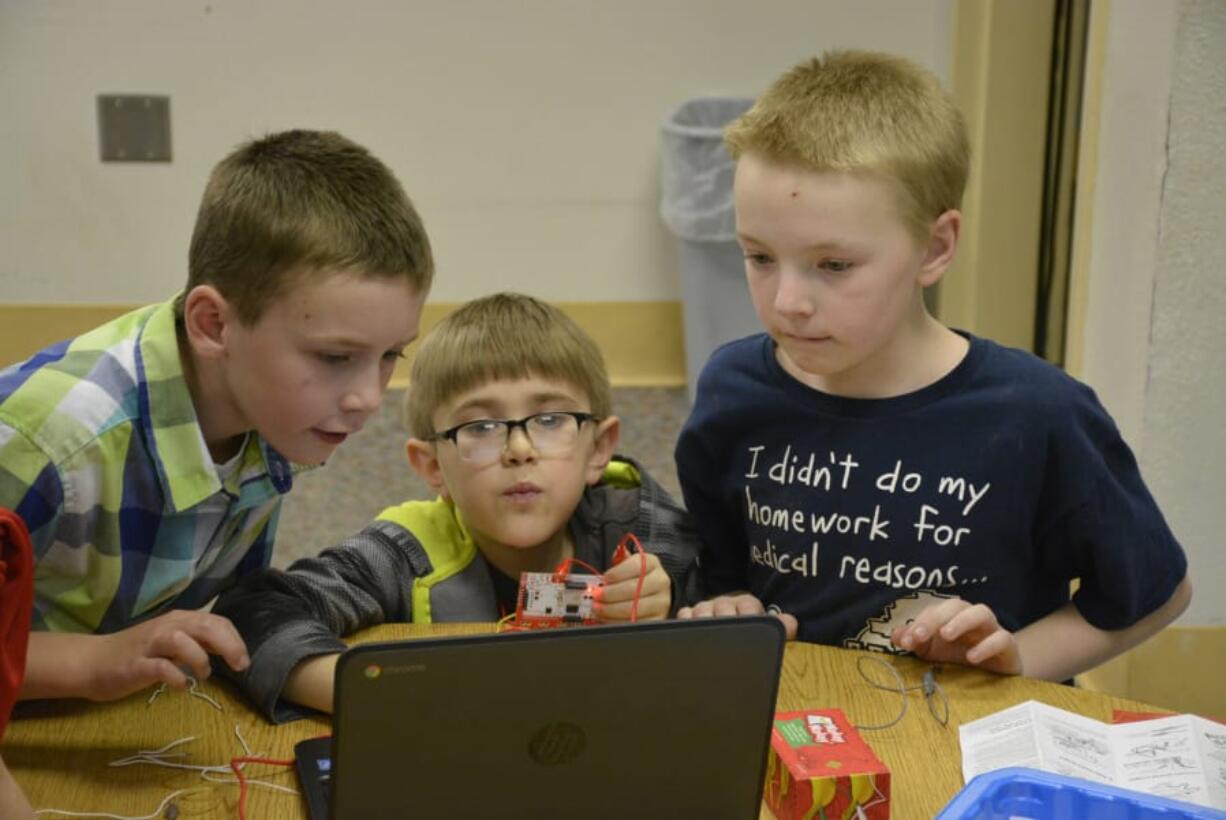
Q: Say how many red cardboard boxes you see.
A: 1